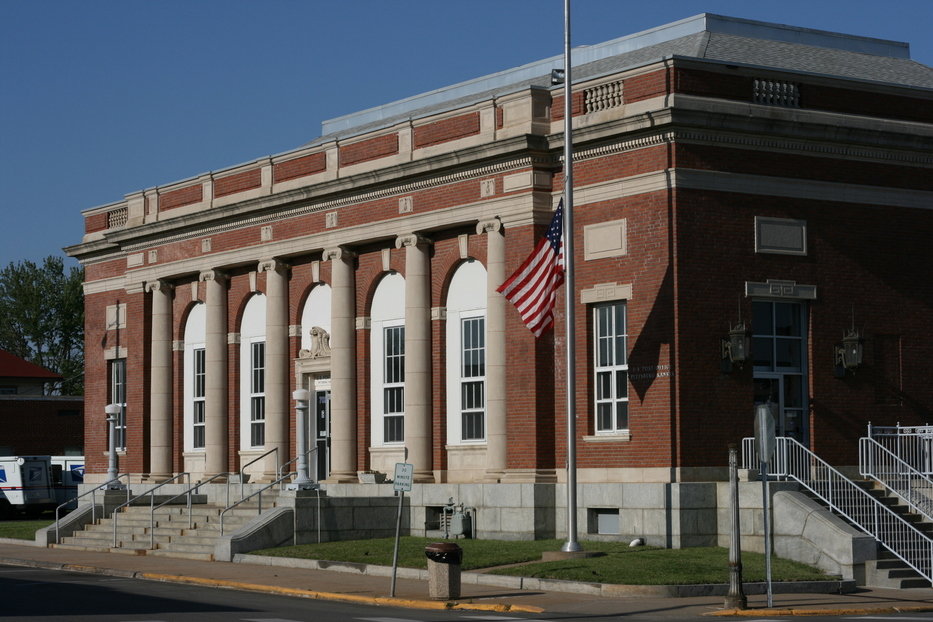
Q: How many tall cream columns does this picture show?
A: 6